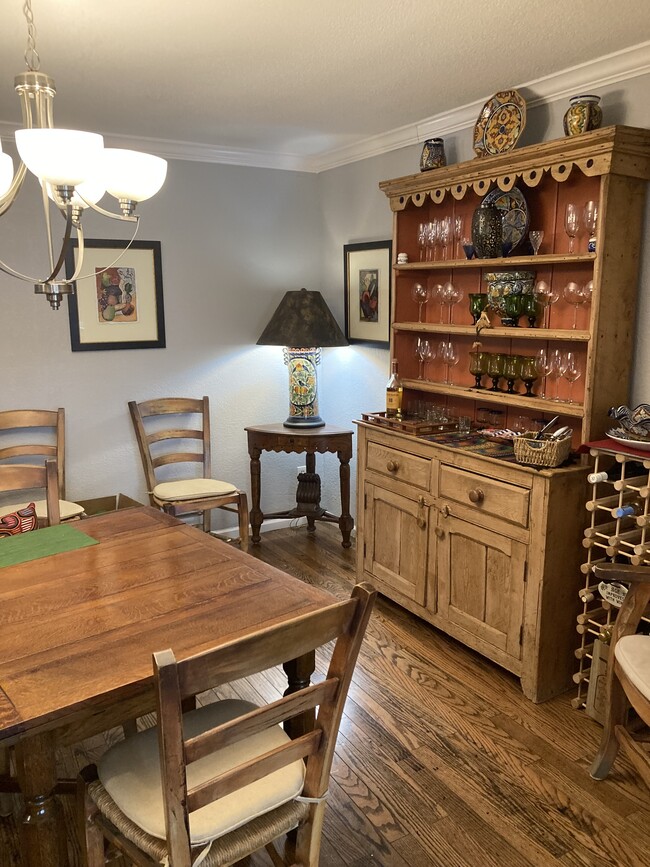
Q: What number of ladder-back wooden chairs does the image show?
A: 4